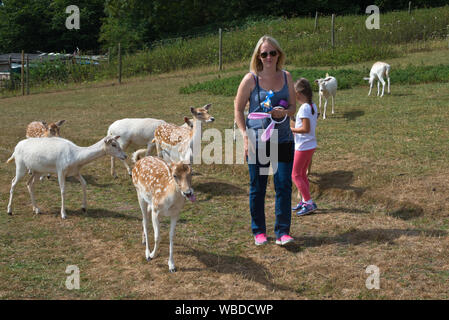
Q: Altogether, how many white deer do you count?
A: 4